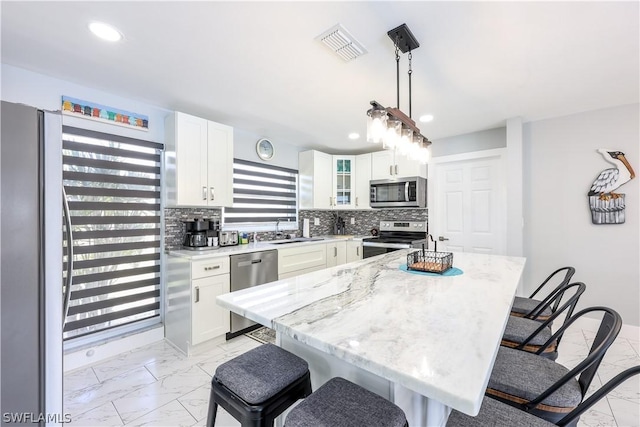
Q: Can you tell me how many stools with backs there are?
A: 4